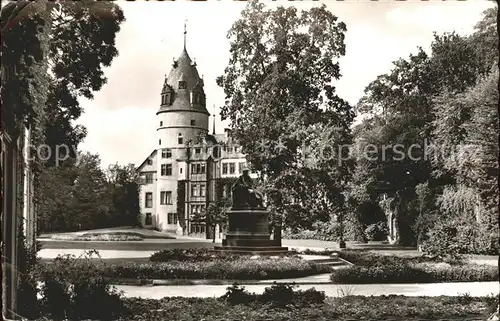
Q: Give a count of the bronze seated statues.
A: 1